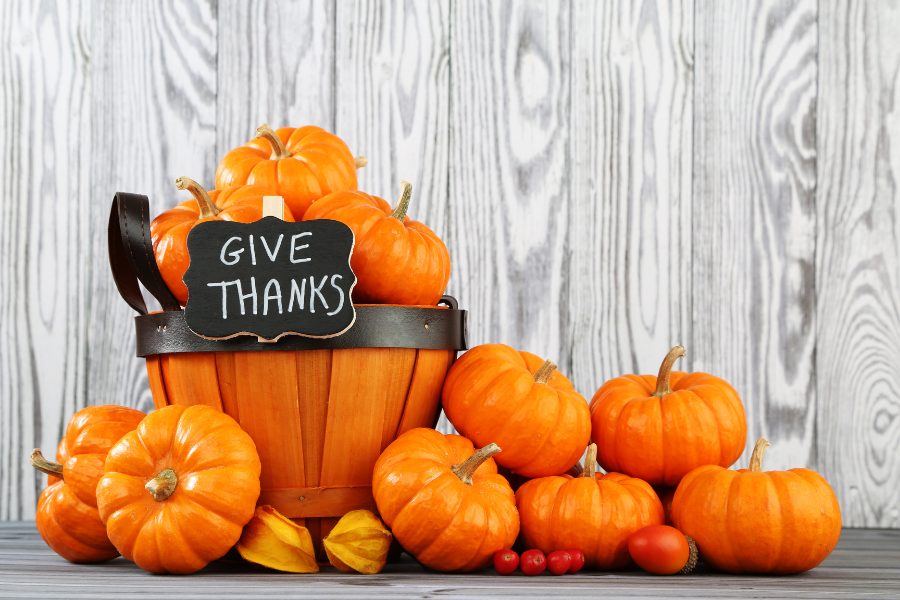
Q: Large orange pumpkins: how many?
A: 10